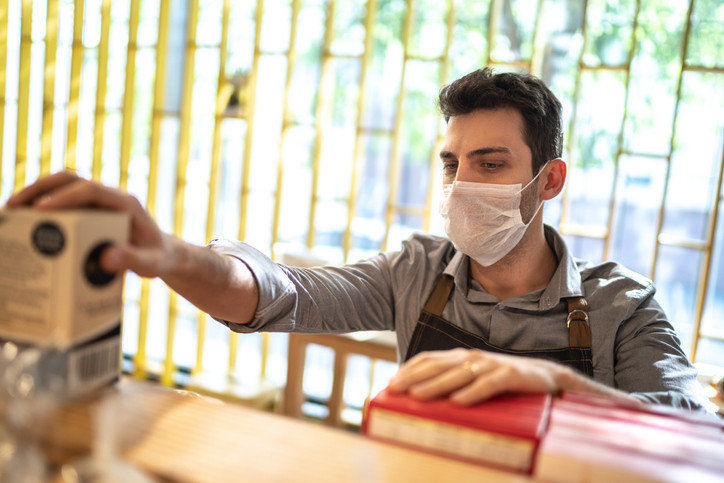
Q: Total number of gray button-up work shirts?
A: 1